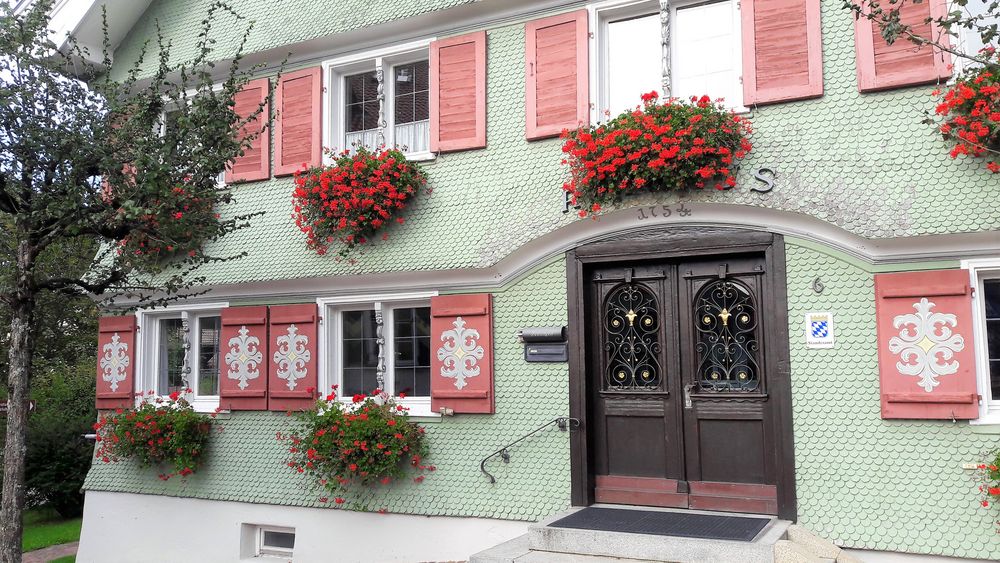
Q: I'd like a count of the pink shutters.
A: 11